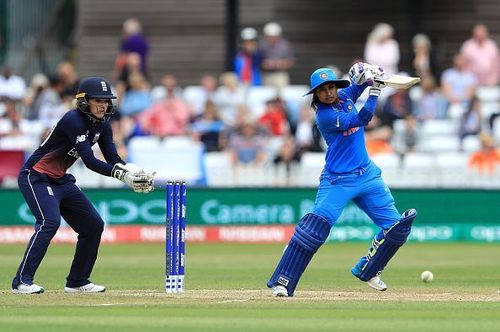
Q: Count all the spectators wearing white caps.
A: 2